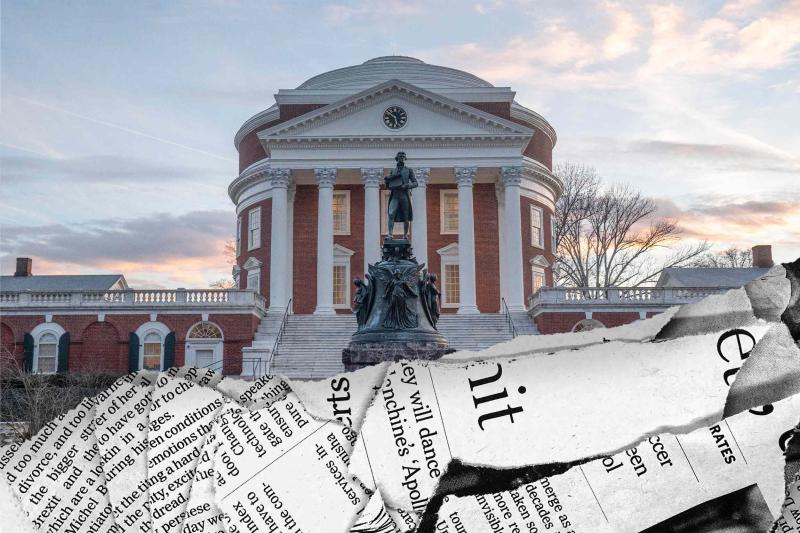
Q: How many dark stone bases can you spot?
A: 1